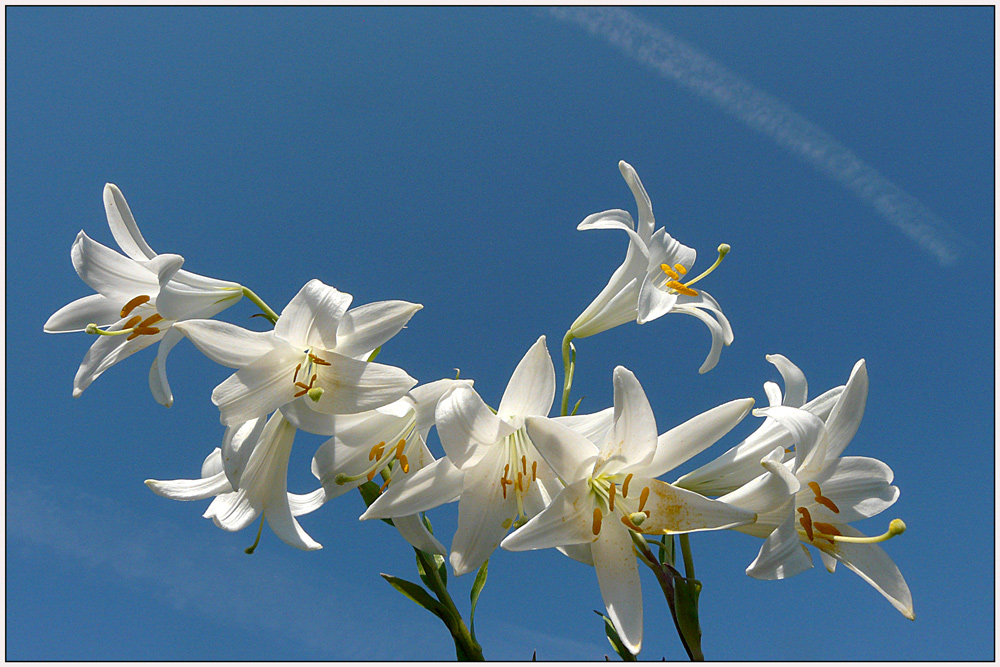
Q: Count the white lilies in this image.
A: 9